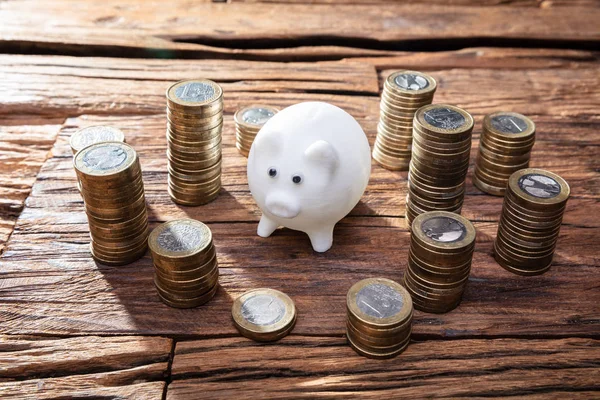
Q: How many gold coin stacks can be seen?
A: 12